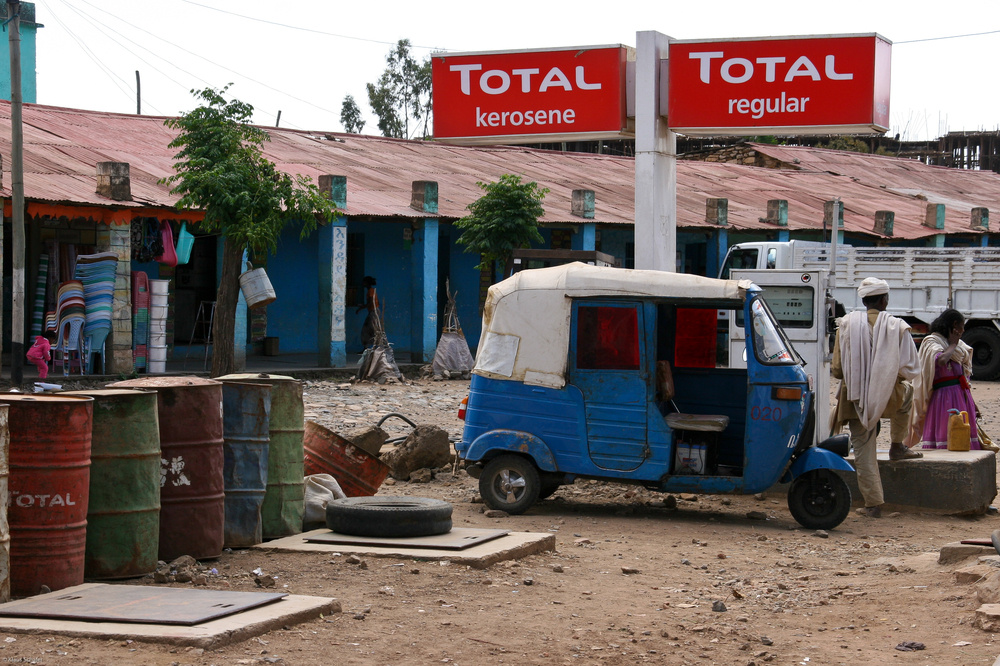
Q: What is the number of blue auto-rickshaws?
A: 1